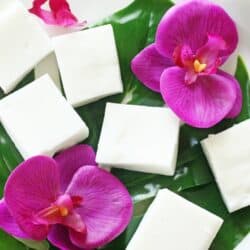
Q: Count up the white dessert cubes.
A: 6